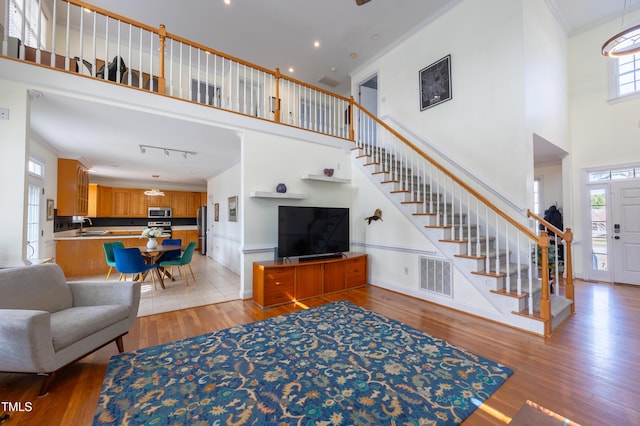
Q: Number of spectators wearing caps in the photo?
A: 0